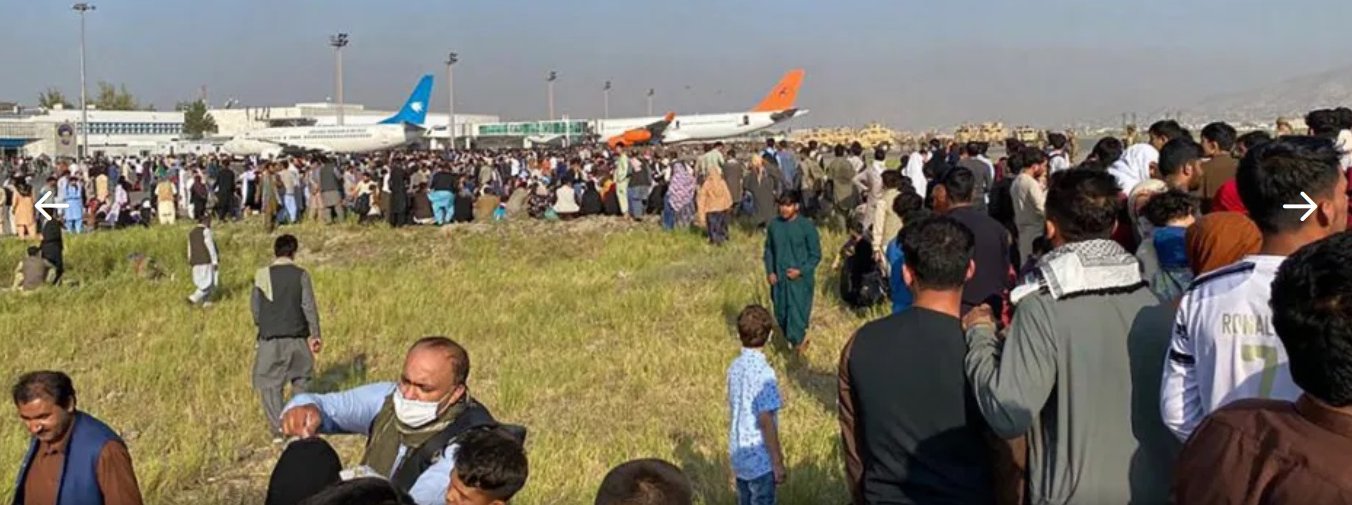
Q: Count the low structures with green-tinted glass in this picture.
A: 1